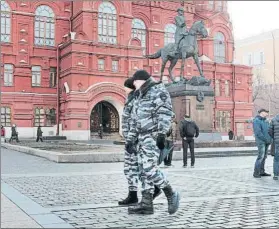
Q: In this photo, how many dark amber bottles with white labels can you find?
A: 0